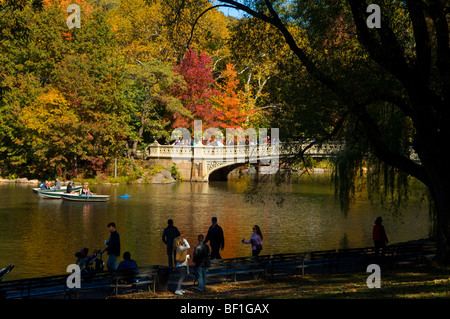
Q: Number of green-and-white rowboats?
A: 3